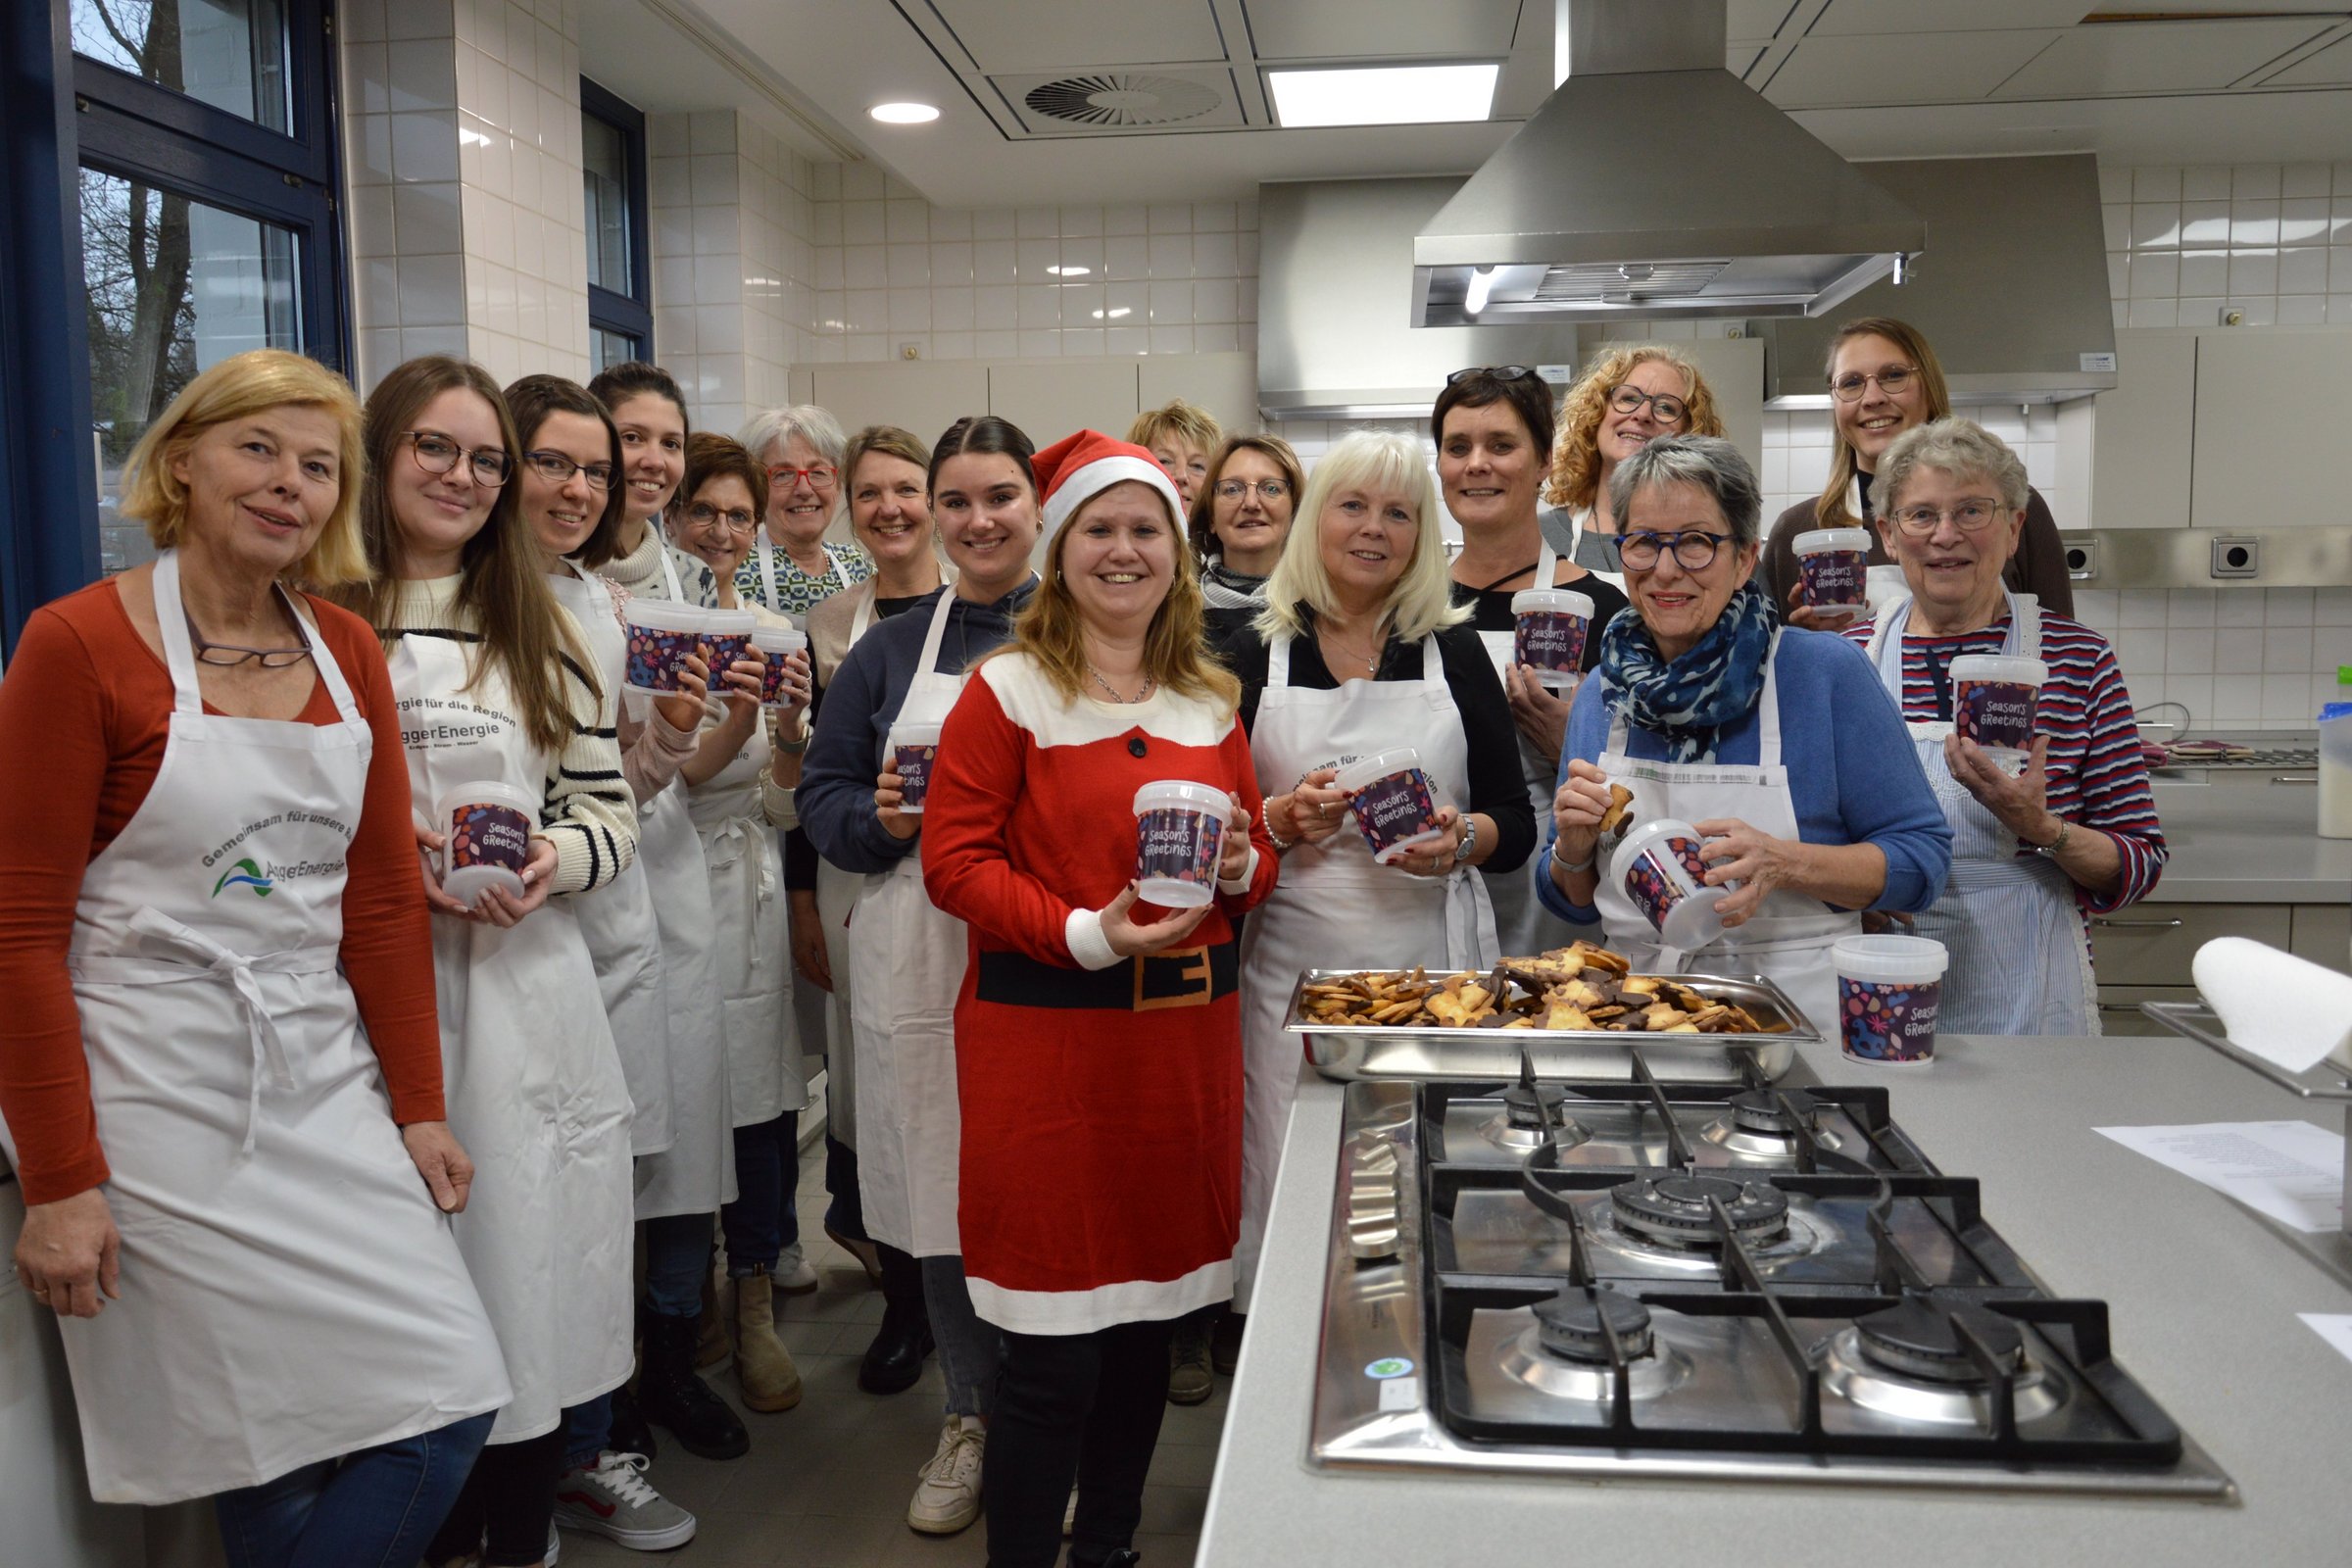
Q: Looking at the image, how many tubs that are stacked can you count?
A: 0